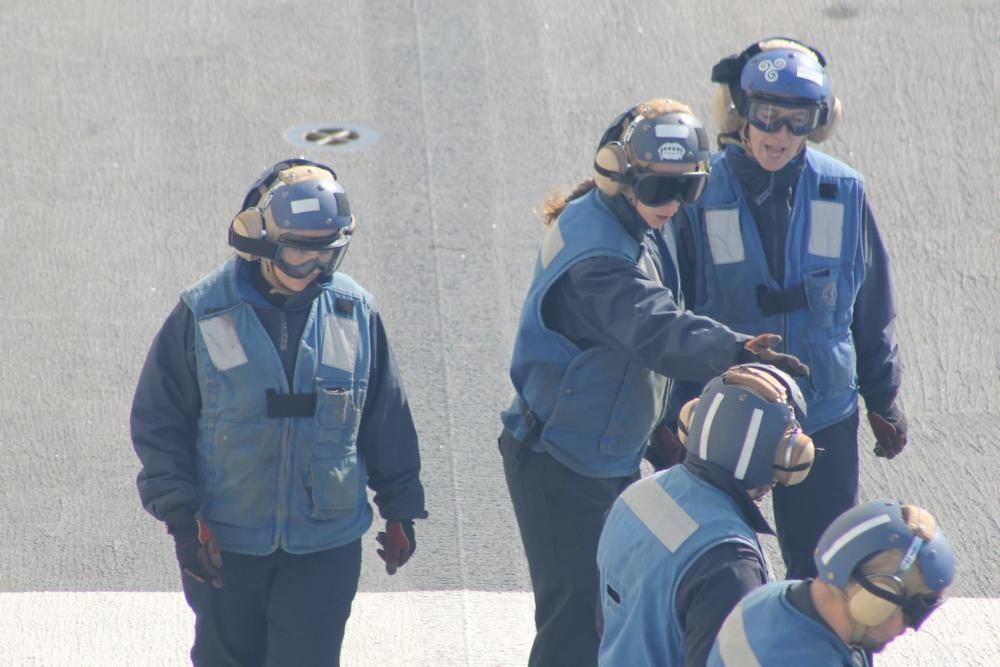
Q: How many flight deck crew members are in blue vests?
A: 5